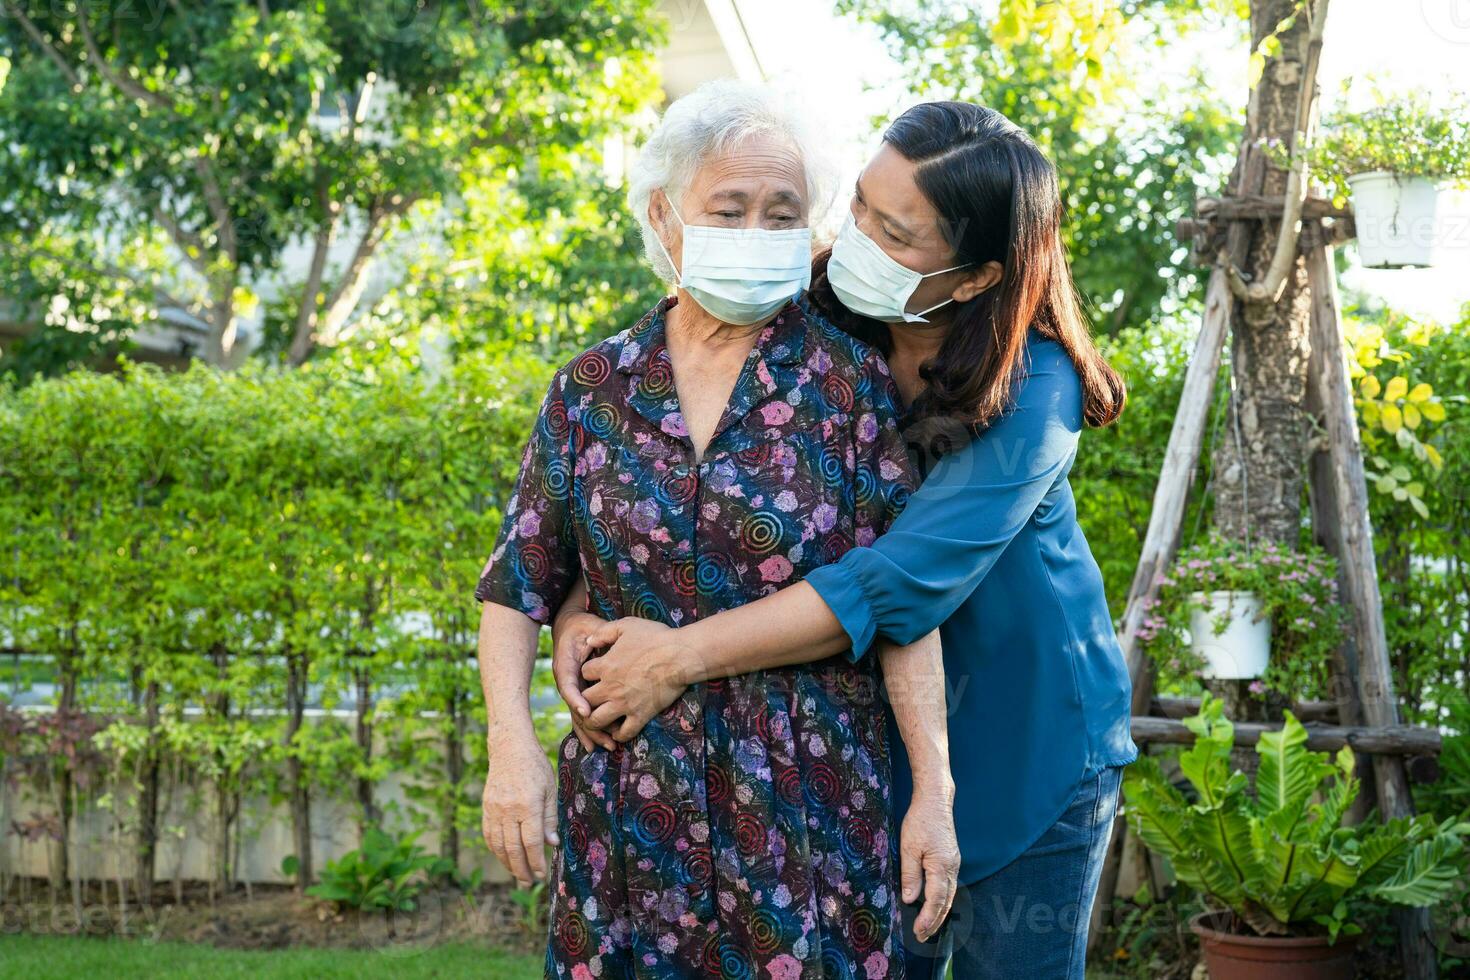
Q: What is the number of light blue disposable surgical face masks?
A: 2